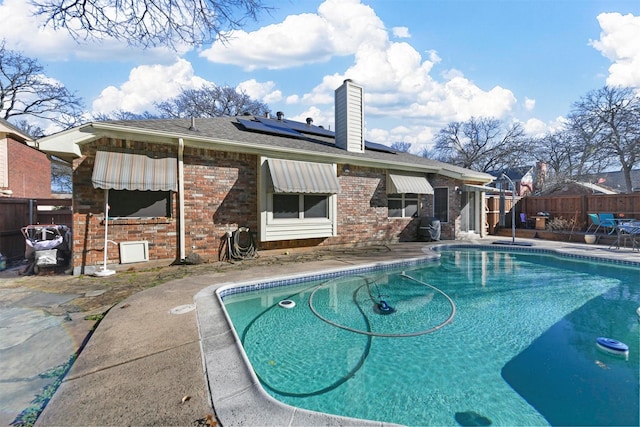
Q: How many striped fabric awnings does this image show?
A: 3